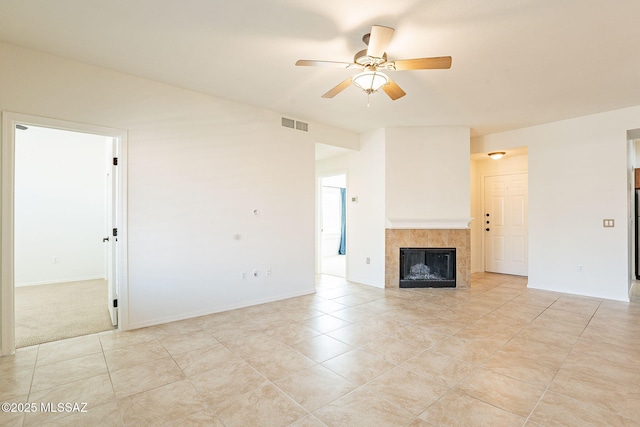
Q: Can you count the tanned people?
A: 0